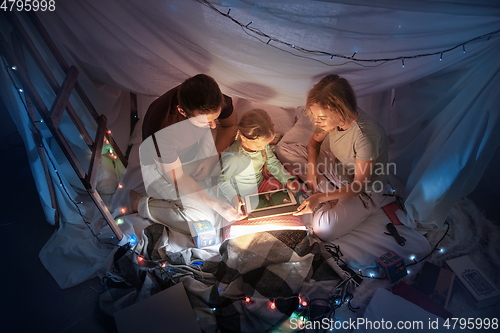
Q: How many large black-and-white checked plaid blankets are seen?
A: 1